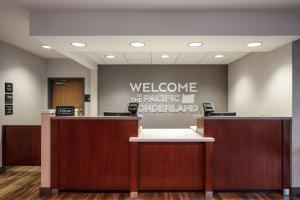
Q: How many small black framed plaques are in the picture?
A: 3